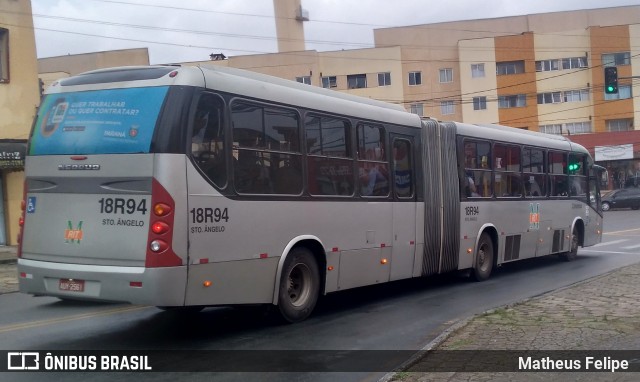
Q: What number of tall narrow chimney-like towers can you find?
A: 1